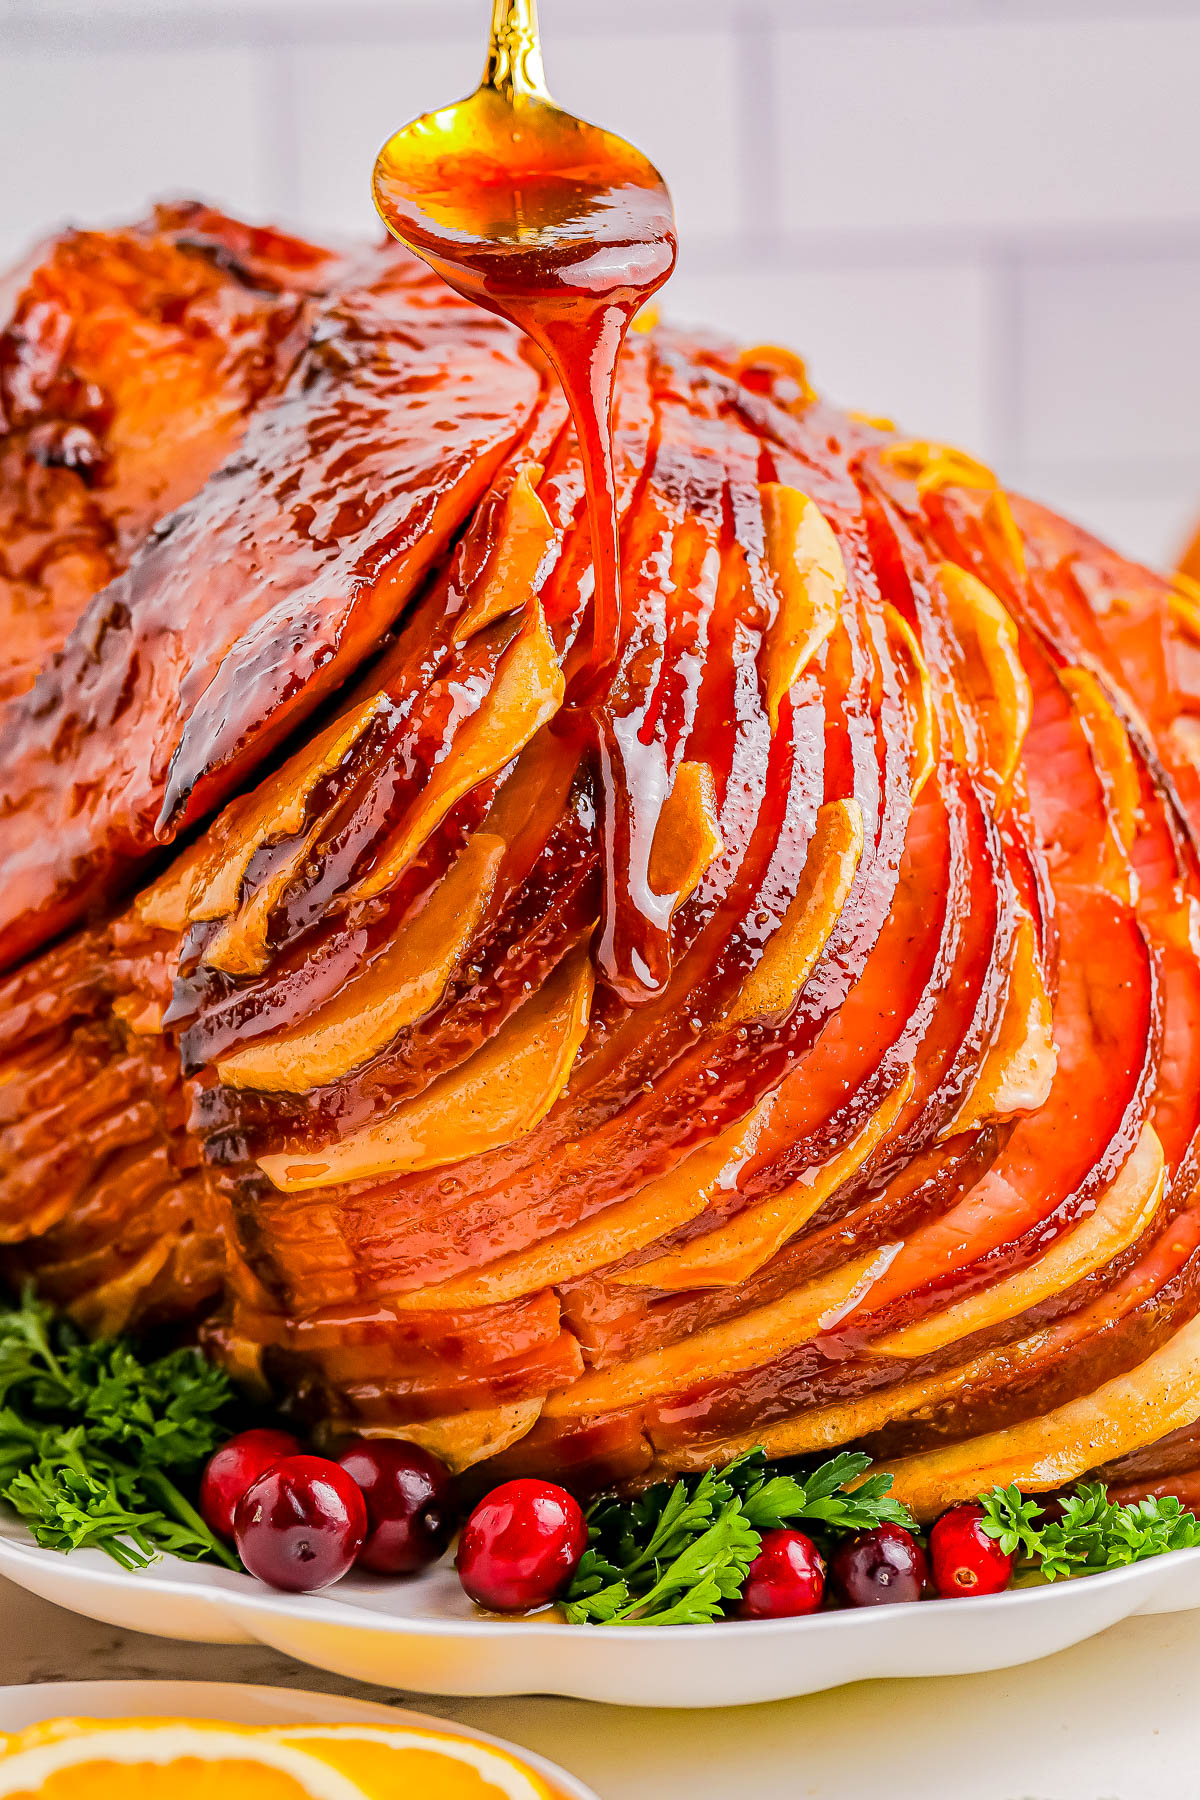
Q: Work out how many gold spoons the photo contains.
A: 1